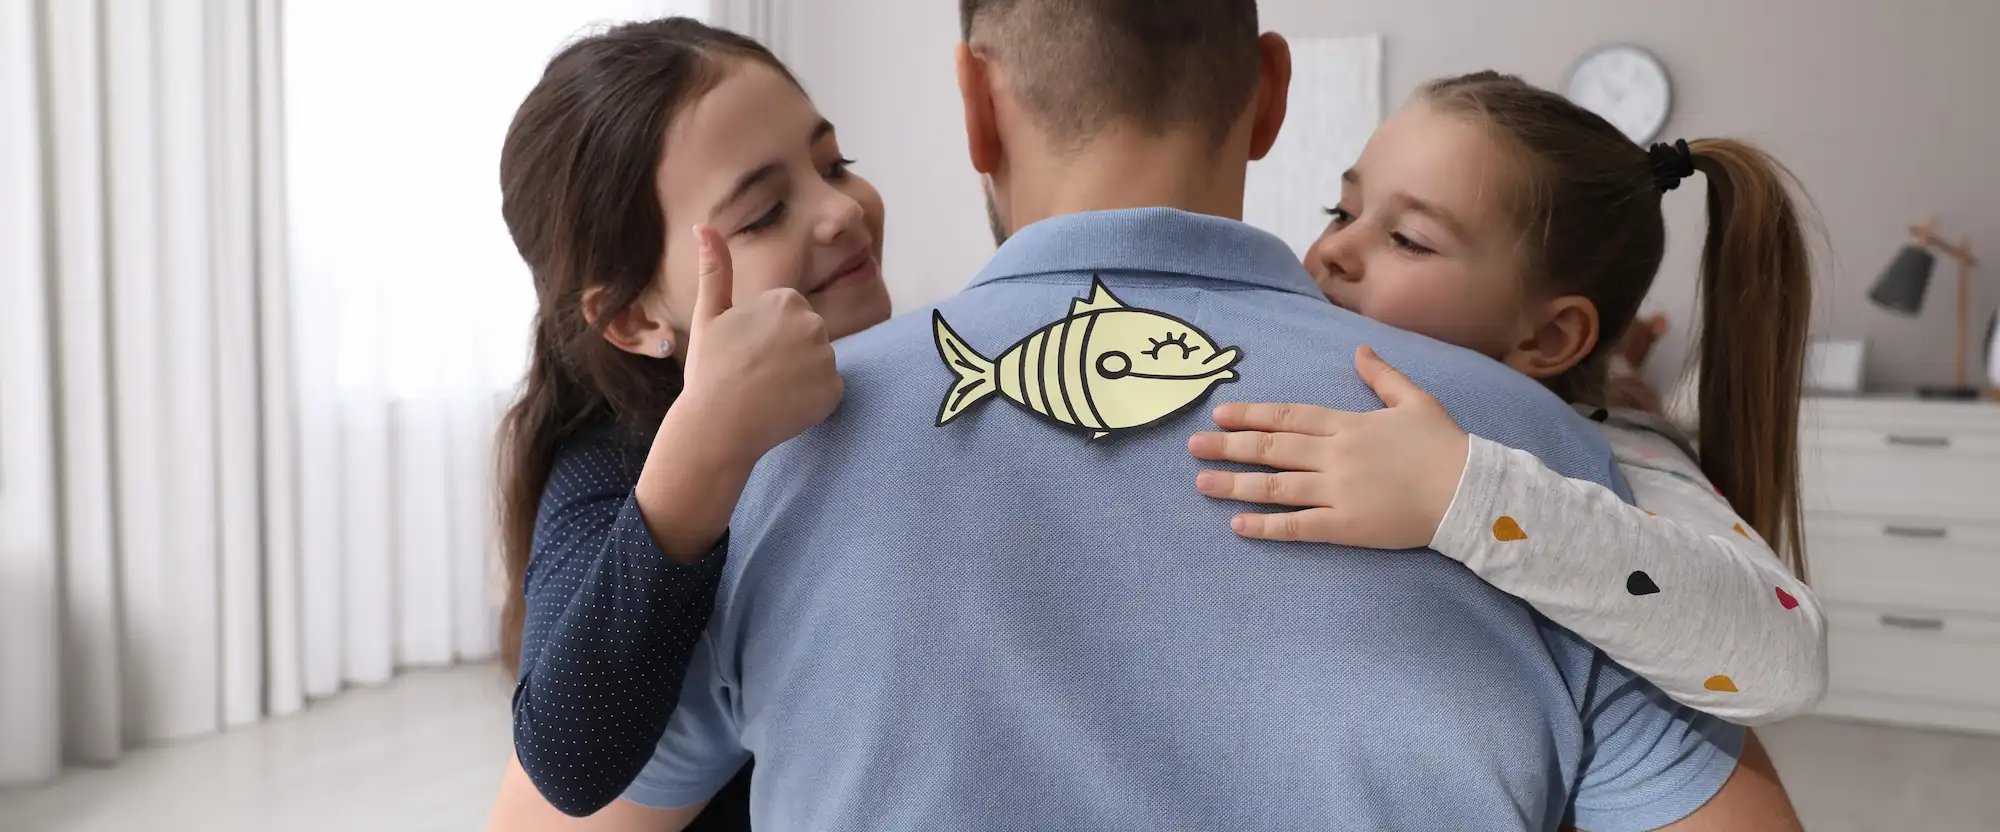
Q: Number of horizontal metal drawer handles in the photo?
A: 3